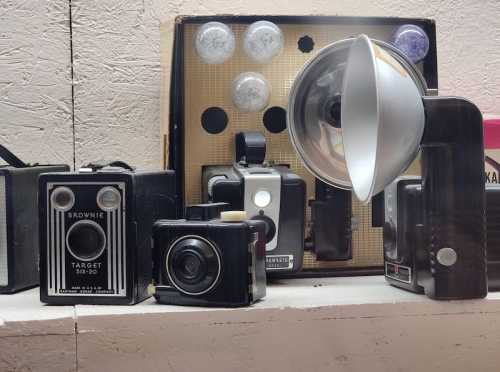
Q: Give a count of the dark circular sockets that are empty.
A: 3